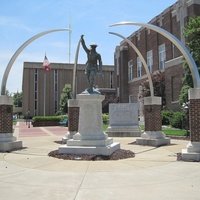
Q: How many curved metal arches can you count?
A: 4